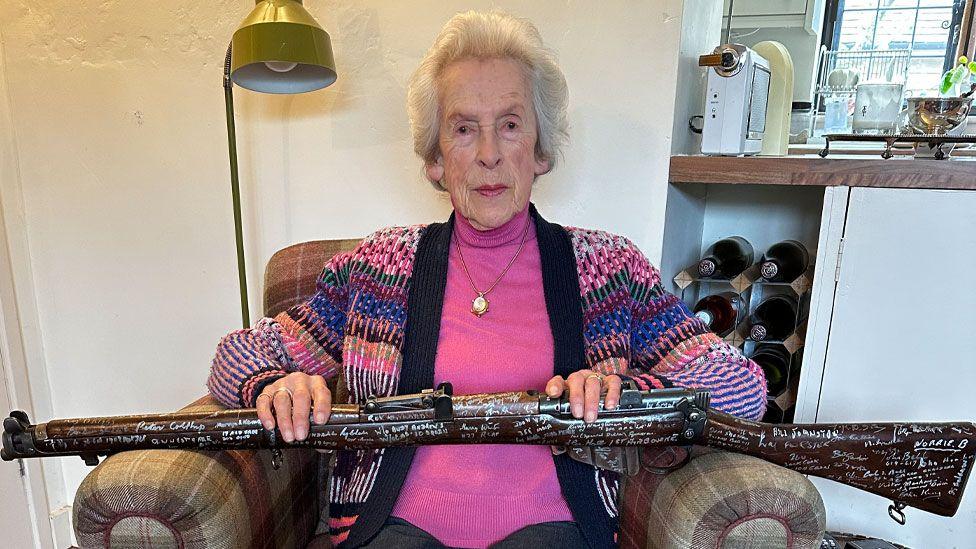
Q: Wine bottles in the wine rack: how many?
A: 5